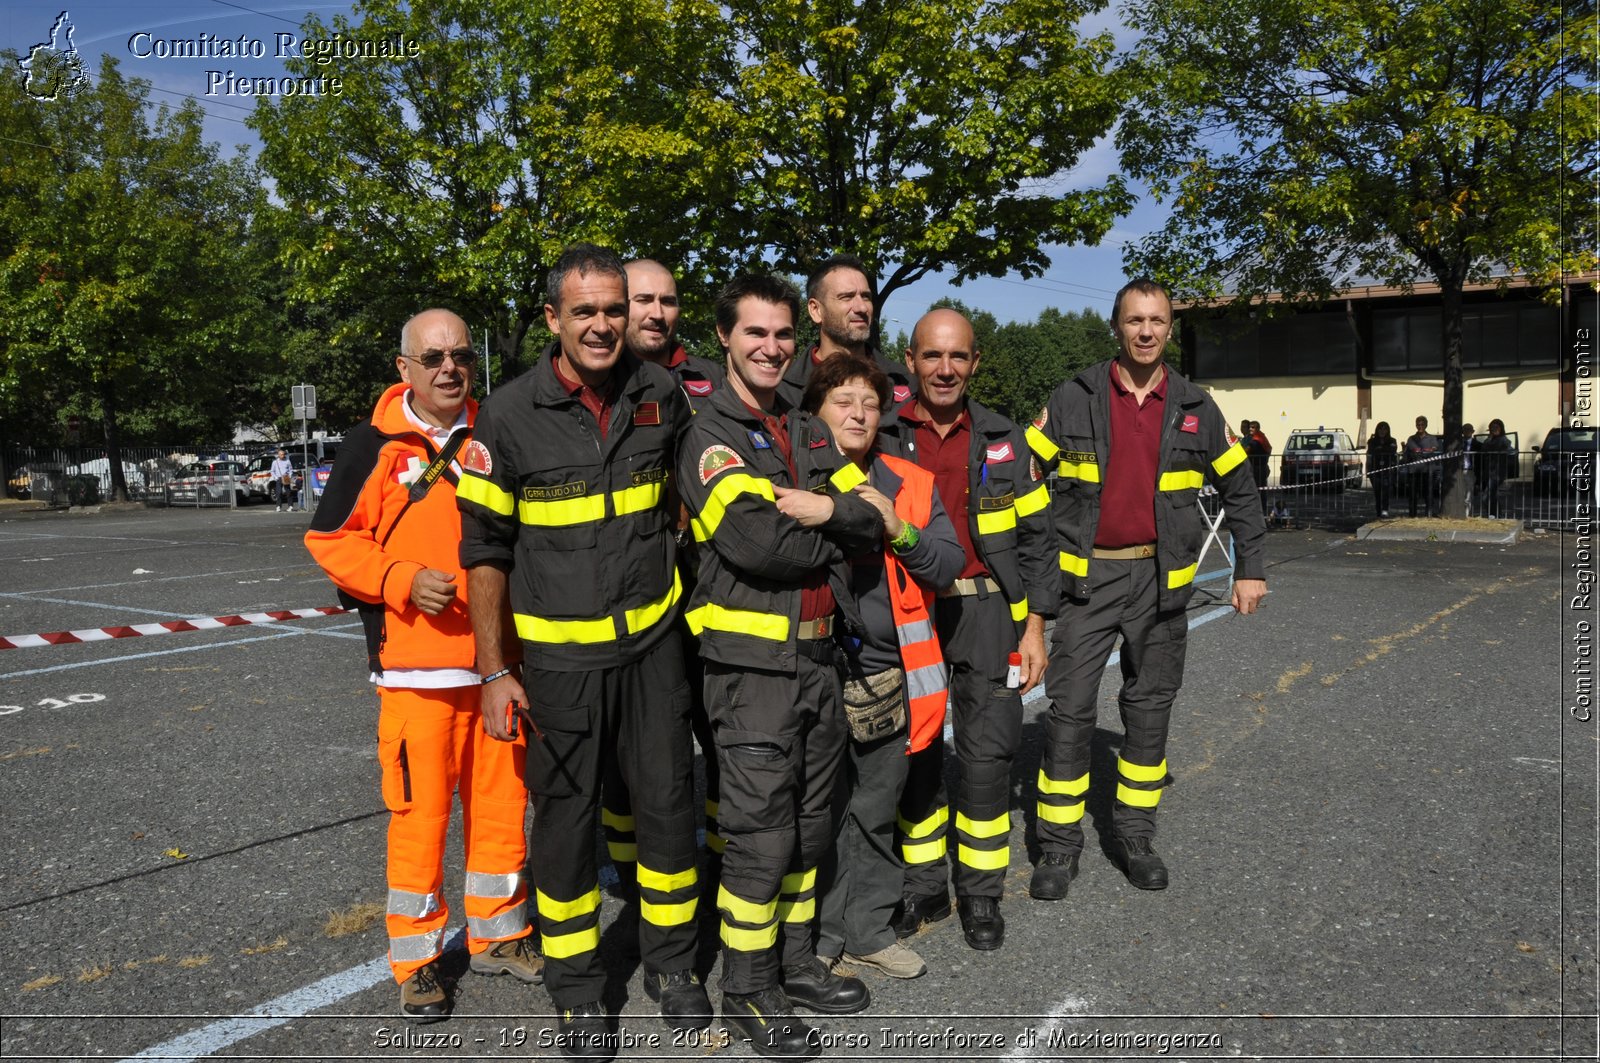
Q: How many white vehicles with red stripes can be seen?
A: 3